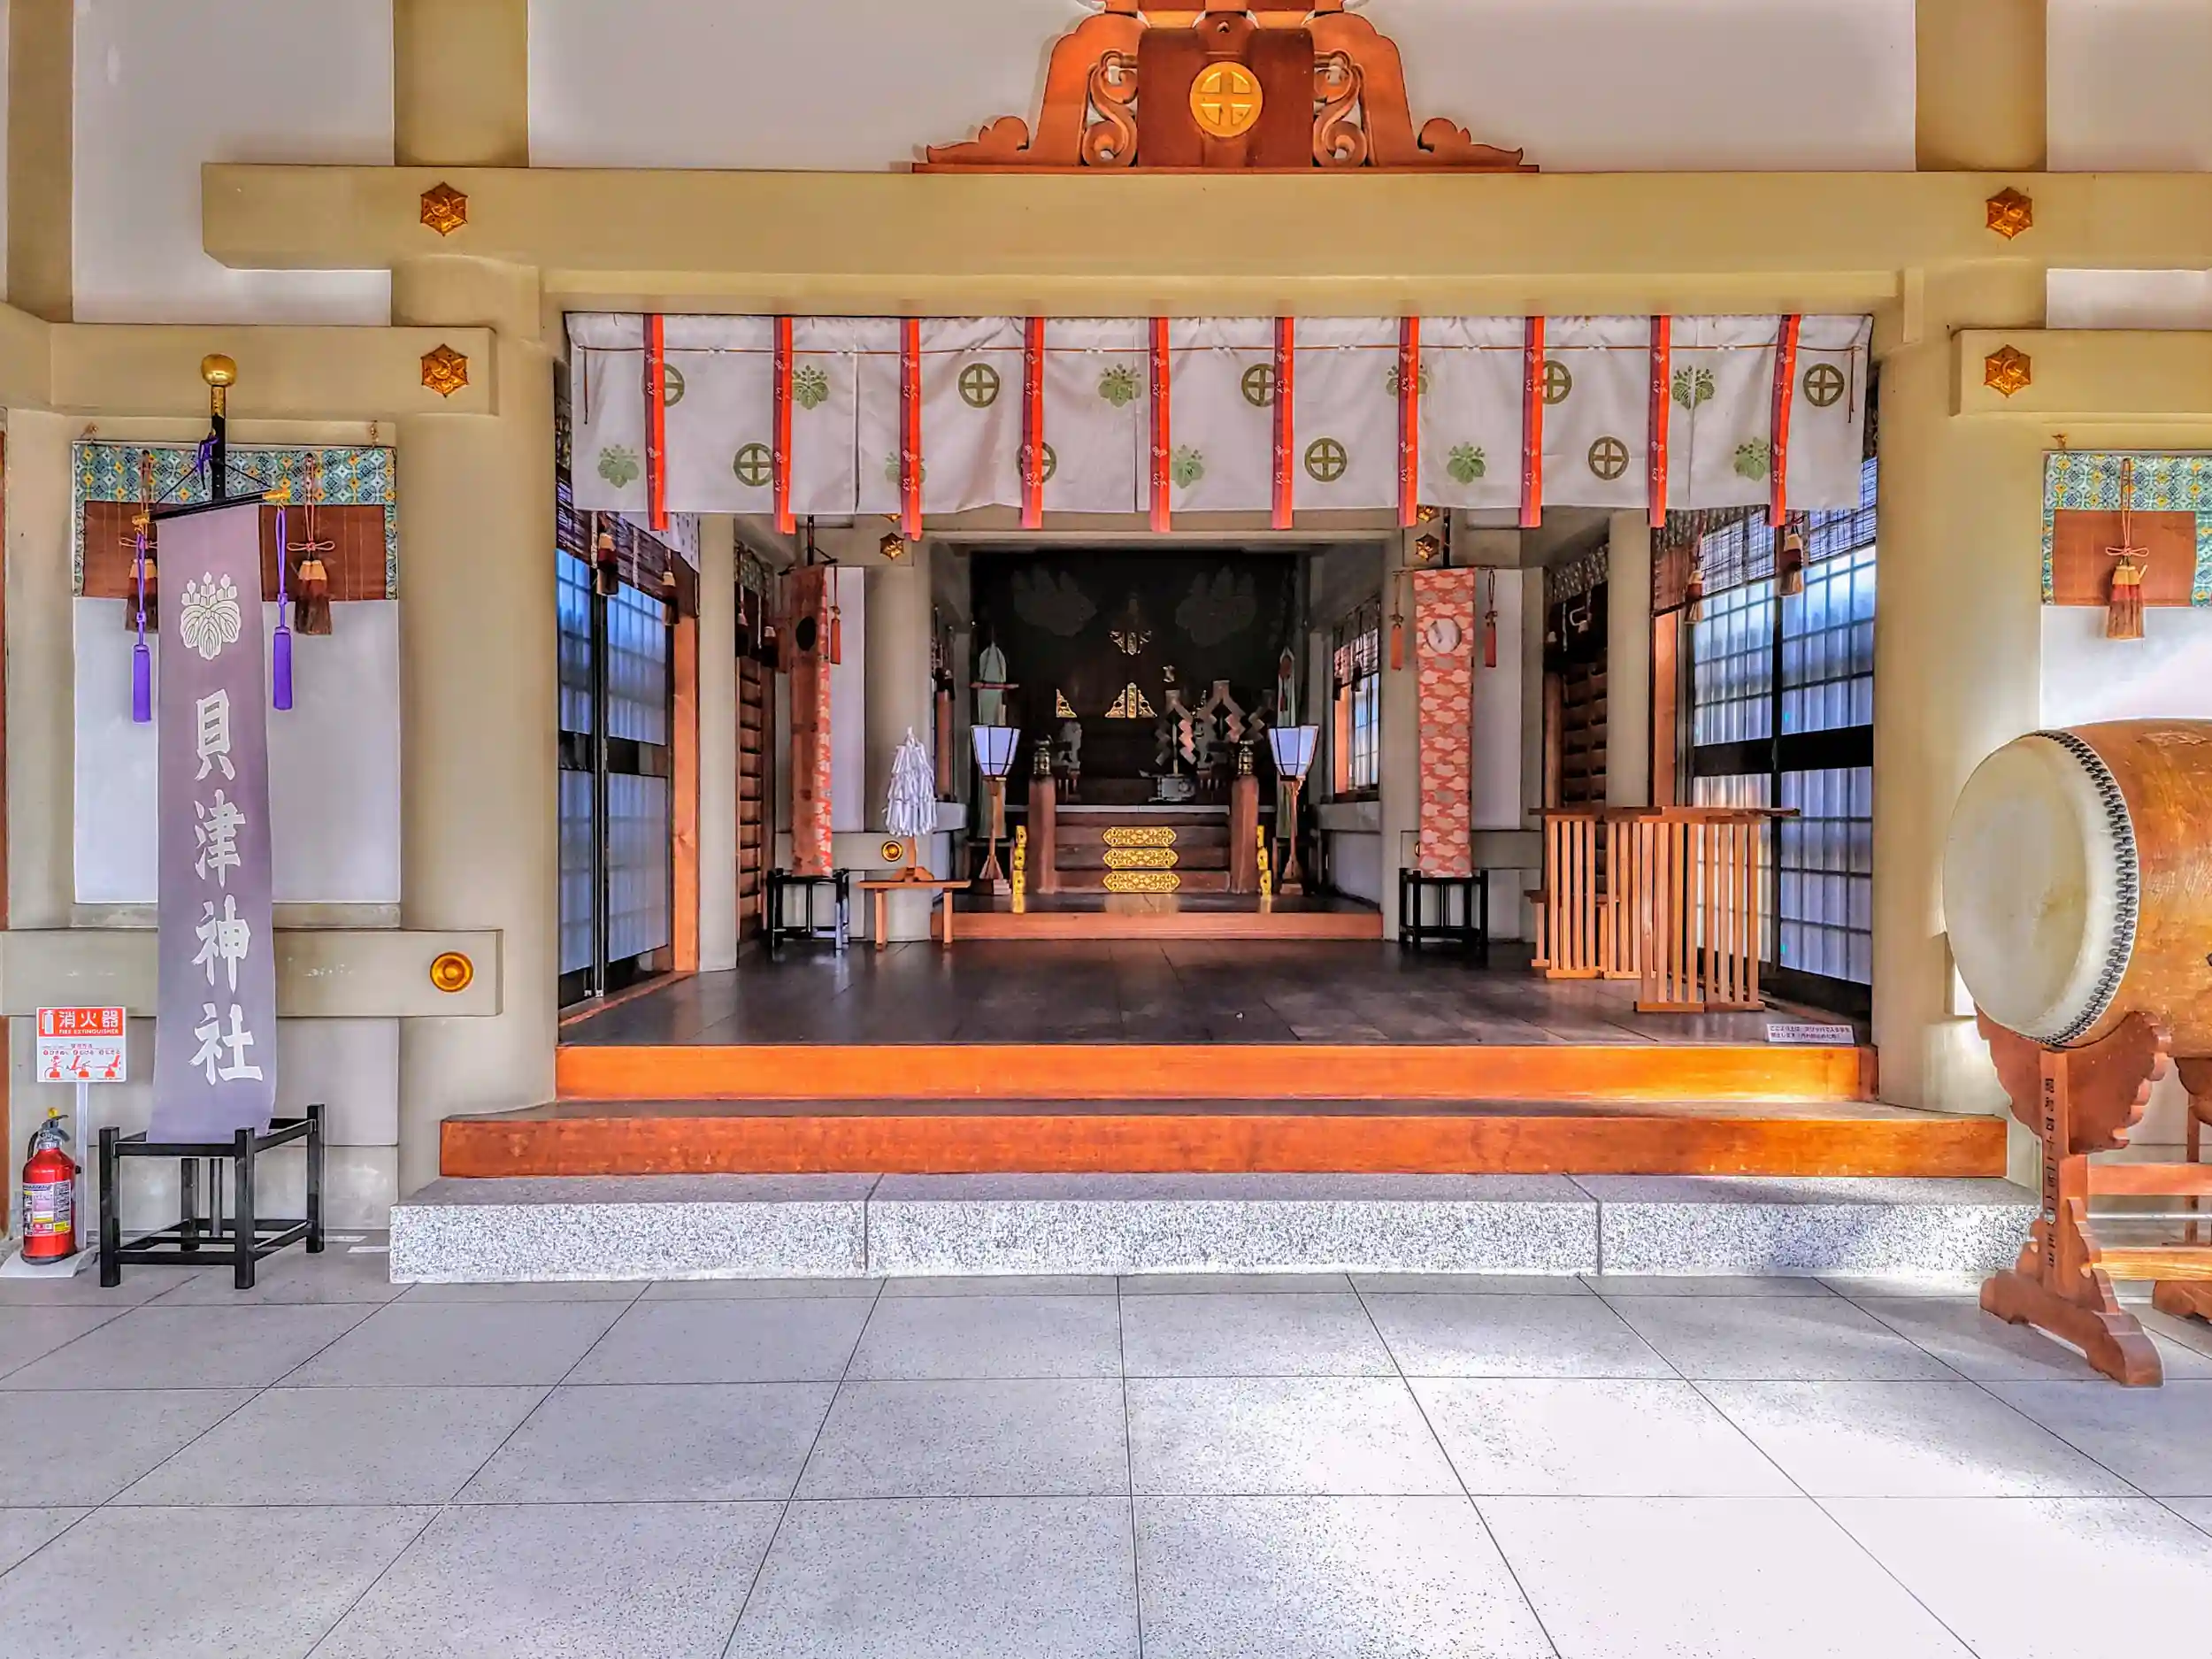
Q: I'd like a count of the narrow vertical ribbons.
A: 10